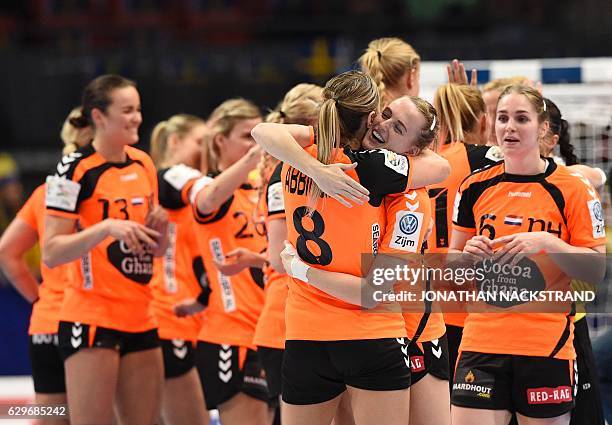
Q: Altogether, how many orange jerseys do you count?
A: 9